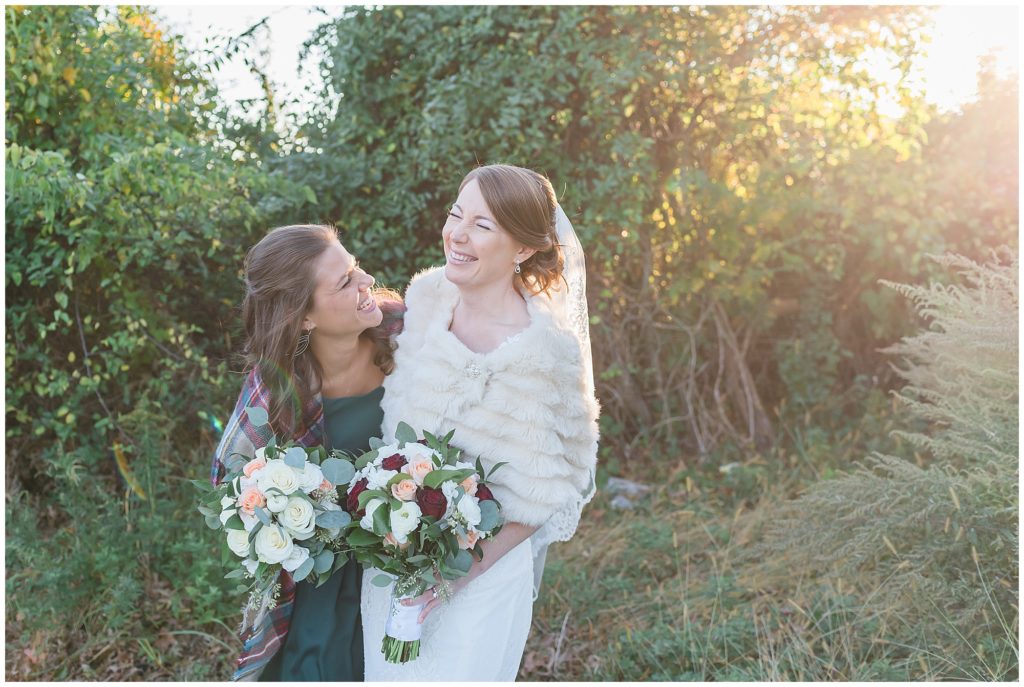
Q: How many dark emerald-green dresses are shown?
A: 1